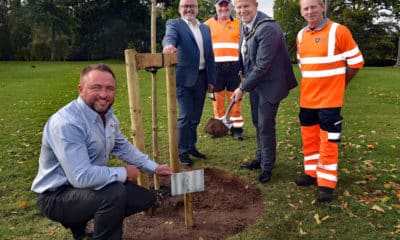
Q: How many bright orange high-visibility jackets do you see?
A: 2